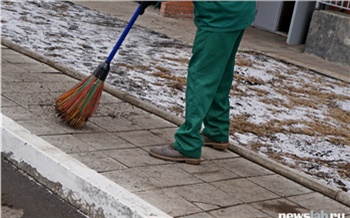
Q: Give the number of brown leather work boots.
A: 2